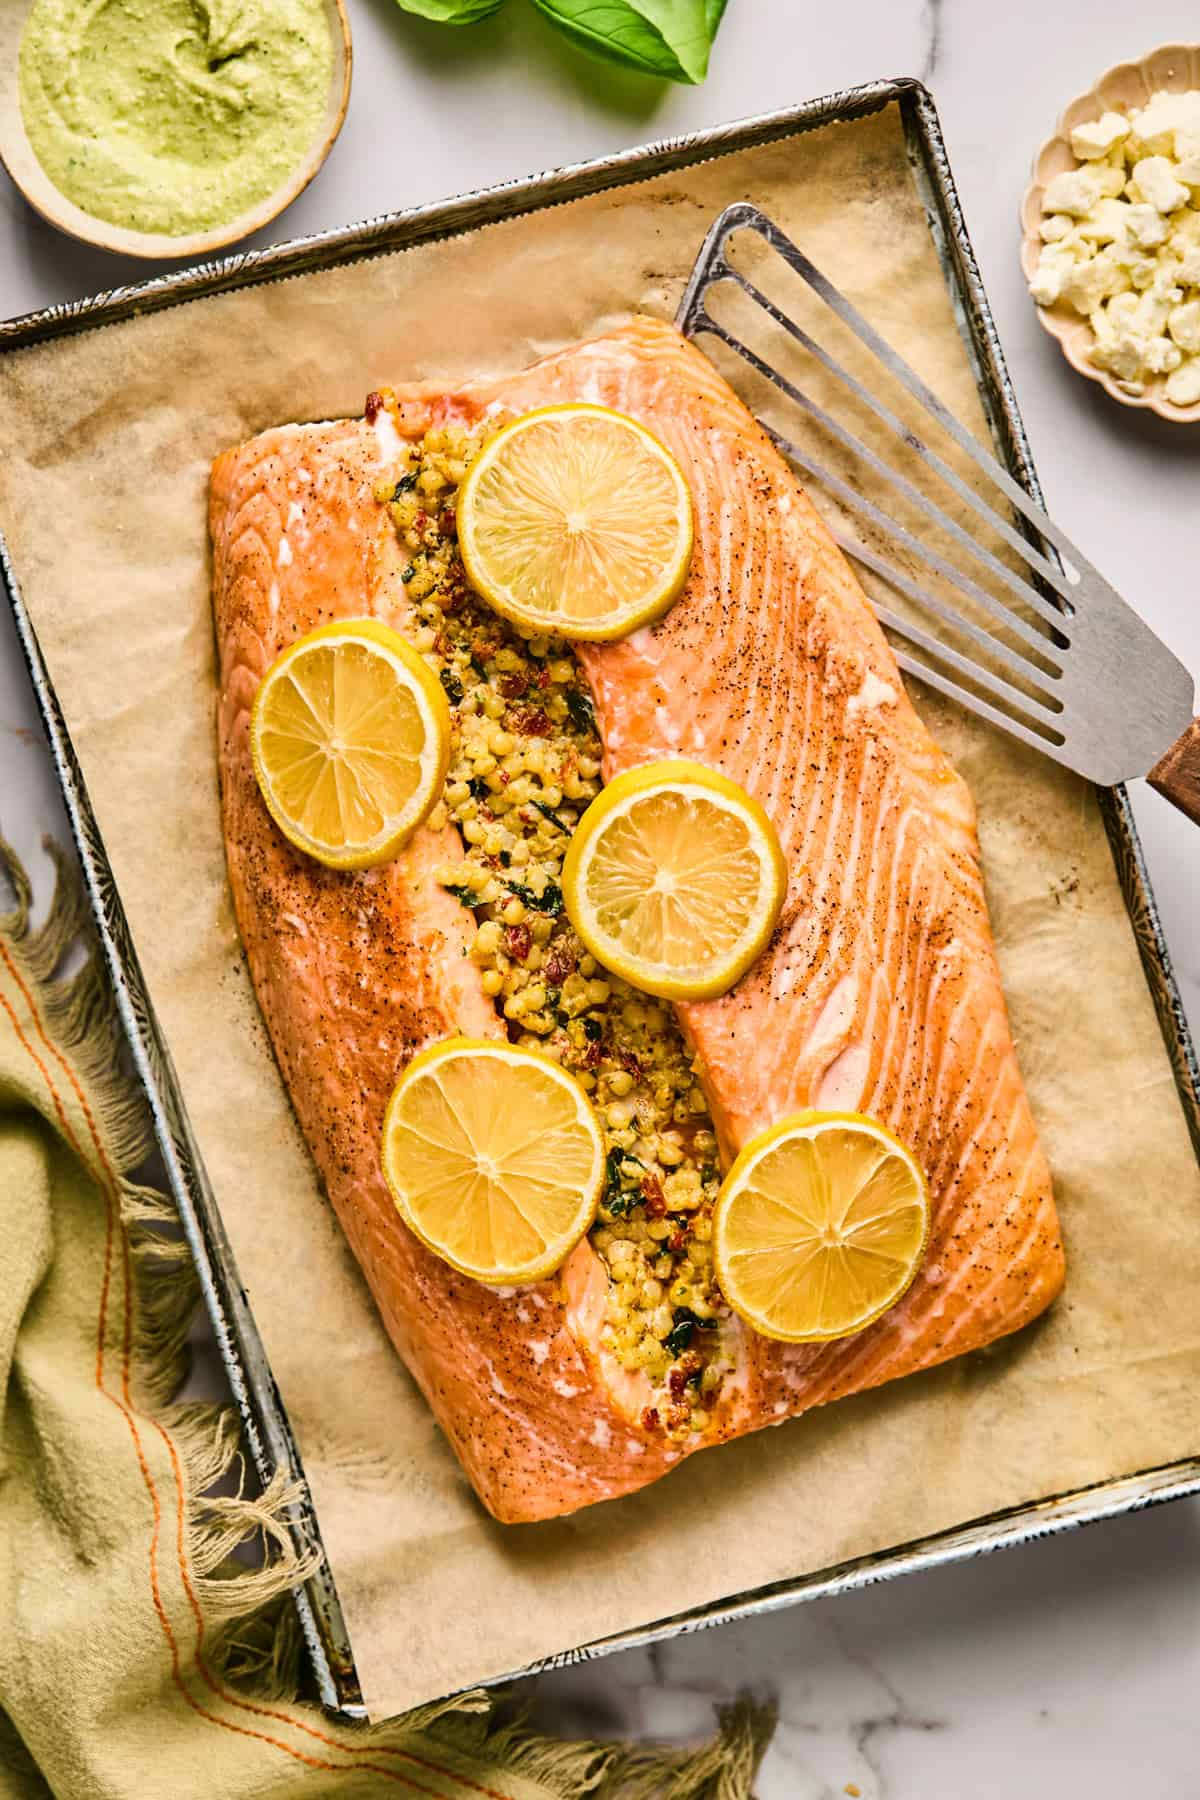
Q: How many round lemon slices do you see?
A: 5